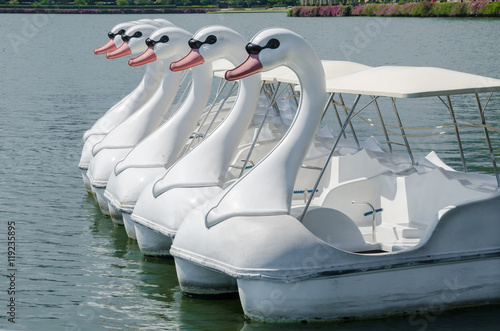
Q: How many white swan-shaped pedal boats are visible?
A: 5